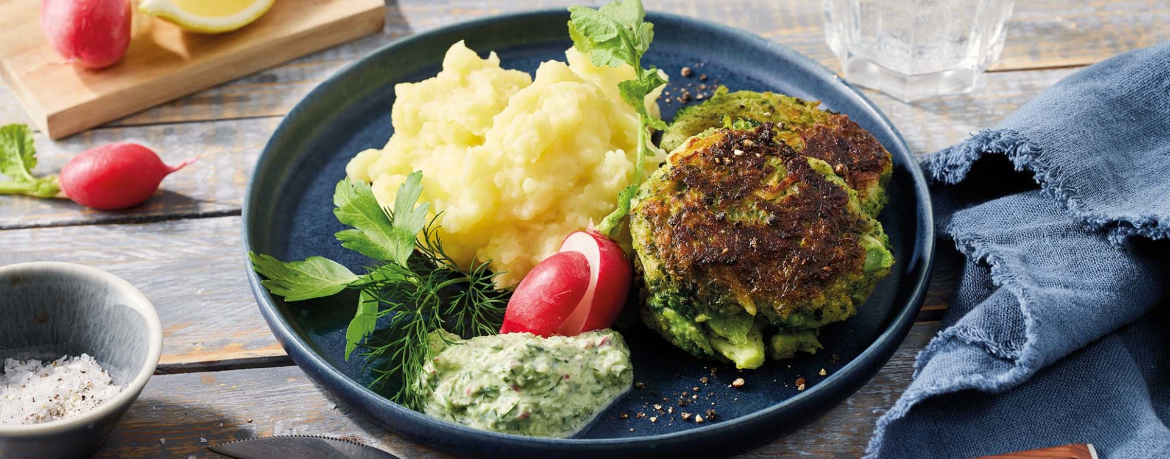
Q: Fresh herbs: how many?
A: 2